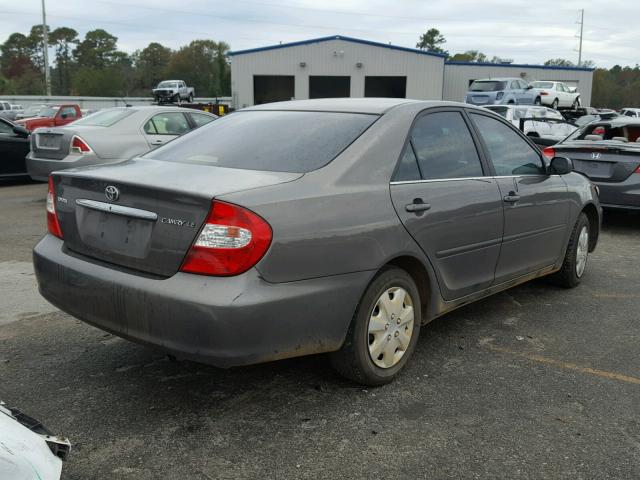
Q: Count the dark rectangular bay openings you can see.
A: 3